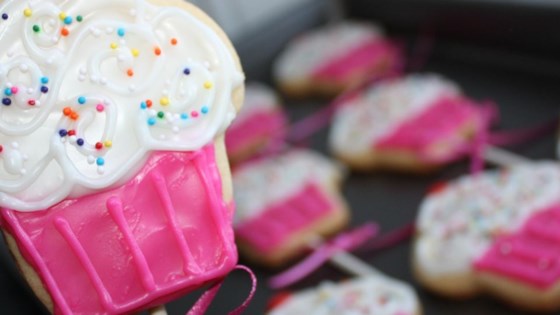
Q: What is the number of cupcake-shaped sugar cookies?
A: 7